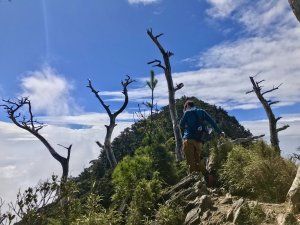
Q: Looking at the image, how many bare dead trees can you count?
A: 4